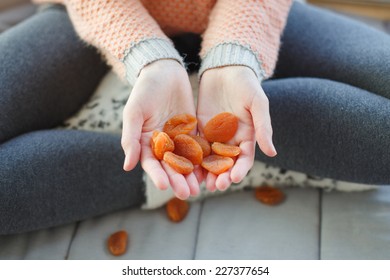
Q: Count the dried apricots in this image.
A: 11